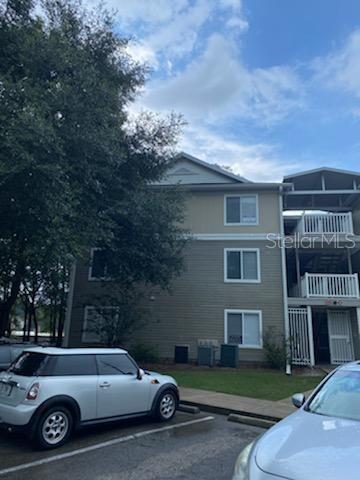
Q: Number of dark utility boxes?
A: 3